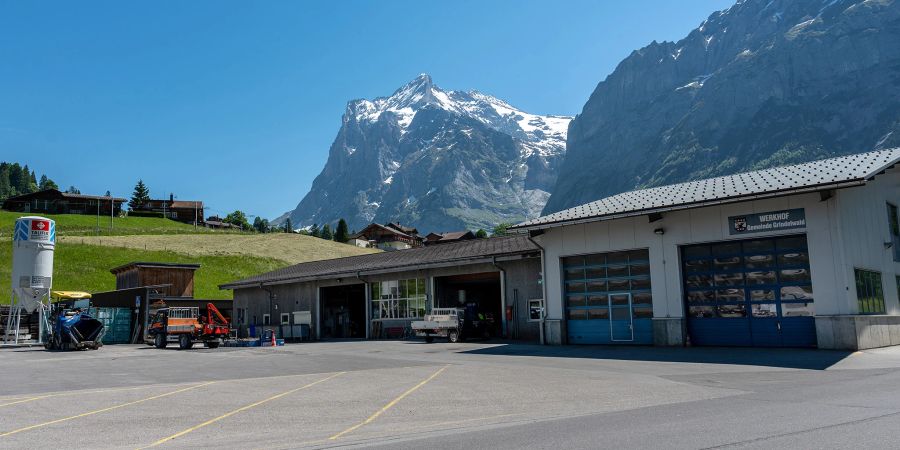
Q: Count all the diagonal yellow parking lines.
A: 4